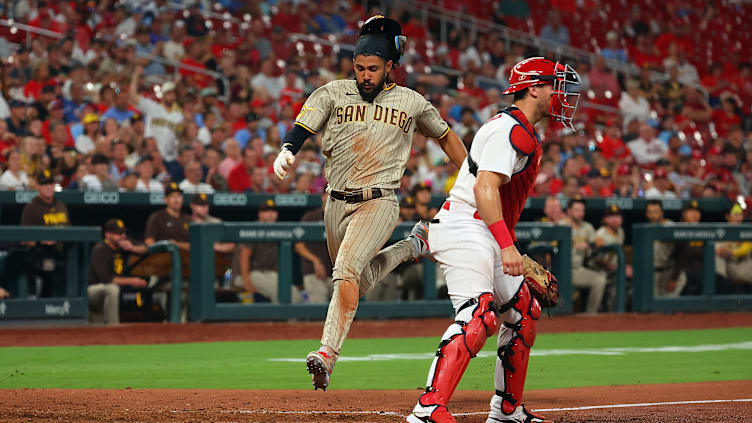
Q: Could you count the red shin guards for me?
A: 2